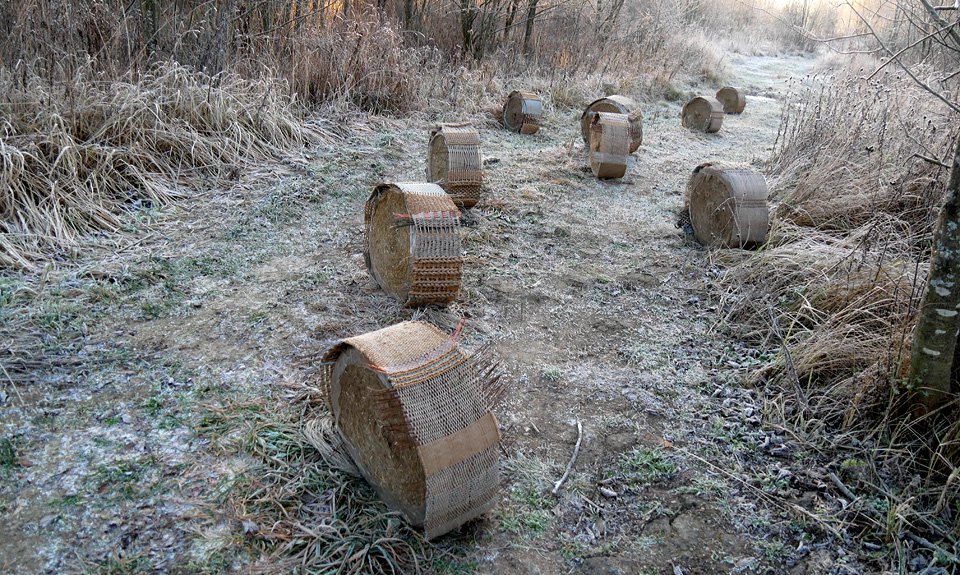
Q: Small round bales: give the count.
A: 9